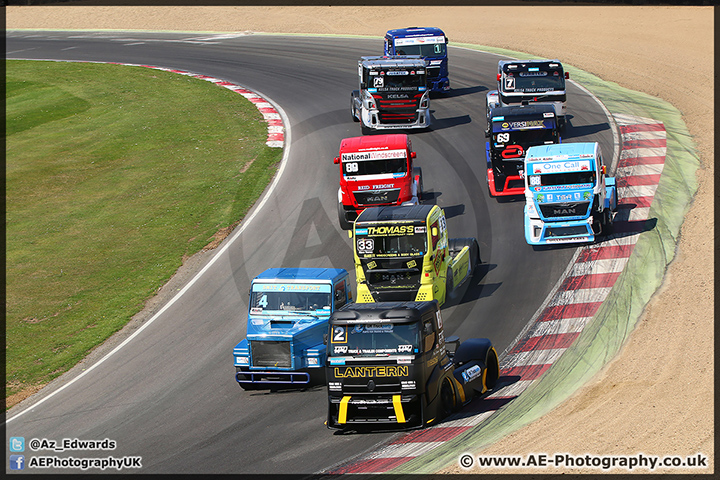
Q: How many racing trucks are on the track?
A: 9